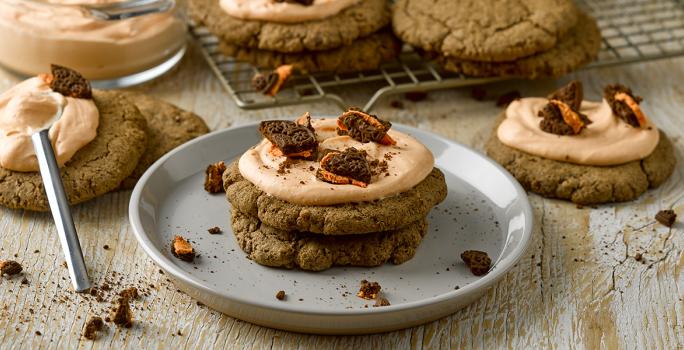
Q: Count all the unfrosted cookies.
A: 5